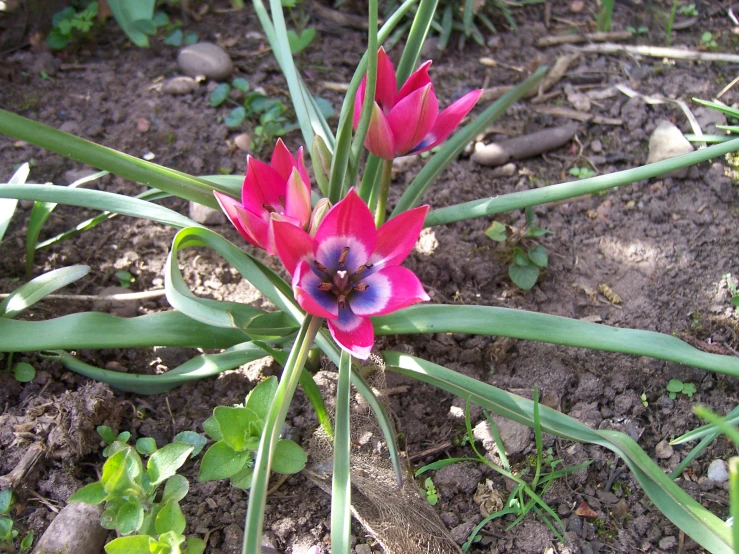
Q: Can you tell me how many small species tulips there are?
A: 3